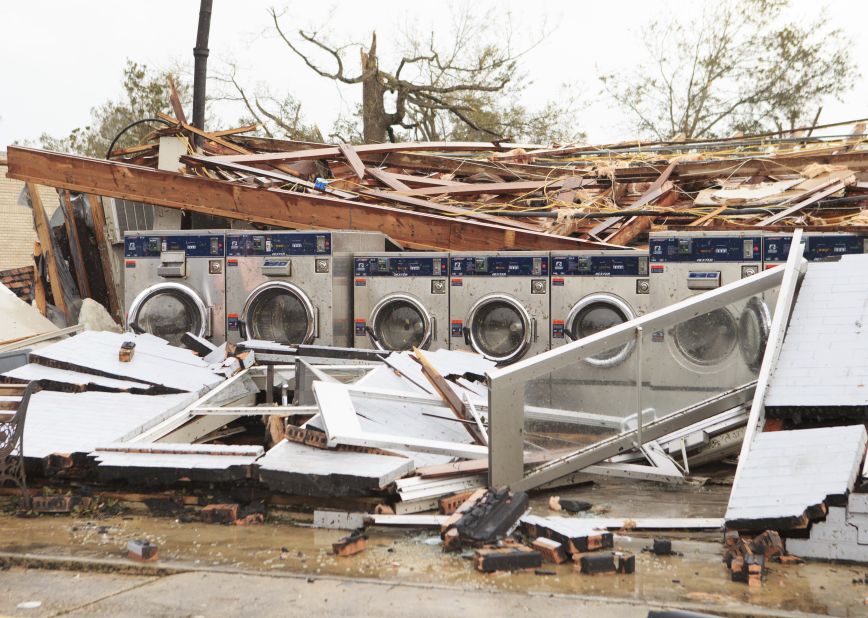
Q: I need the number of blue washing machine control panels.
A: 7